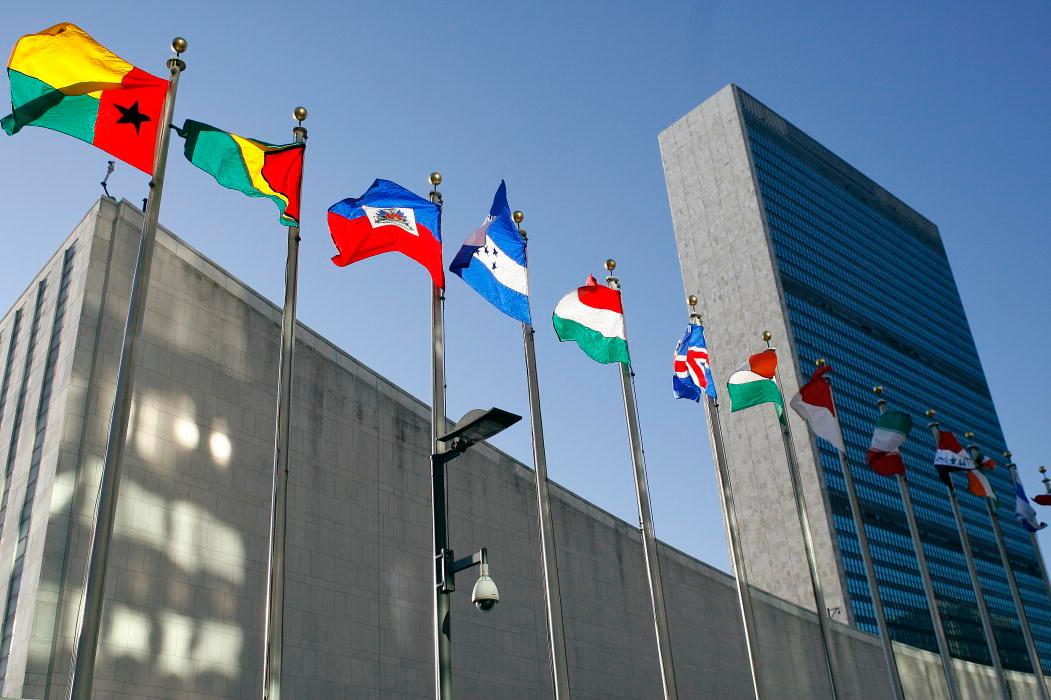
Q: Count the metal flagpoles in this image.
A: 13